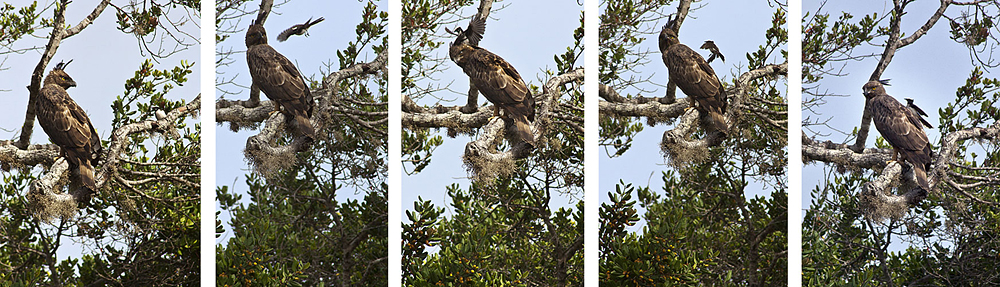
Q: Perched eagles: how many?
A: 5